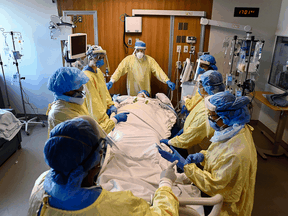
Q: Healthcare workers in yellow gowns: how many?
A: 7